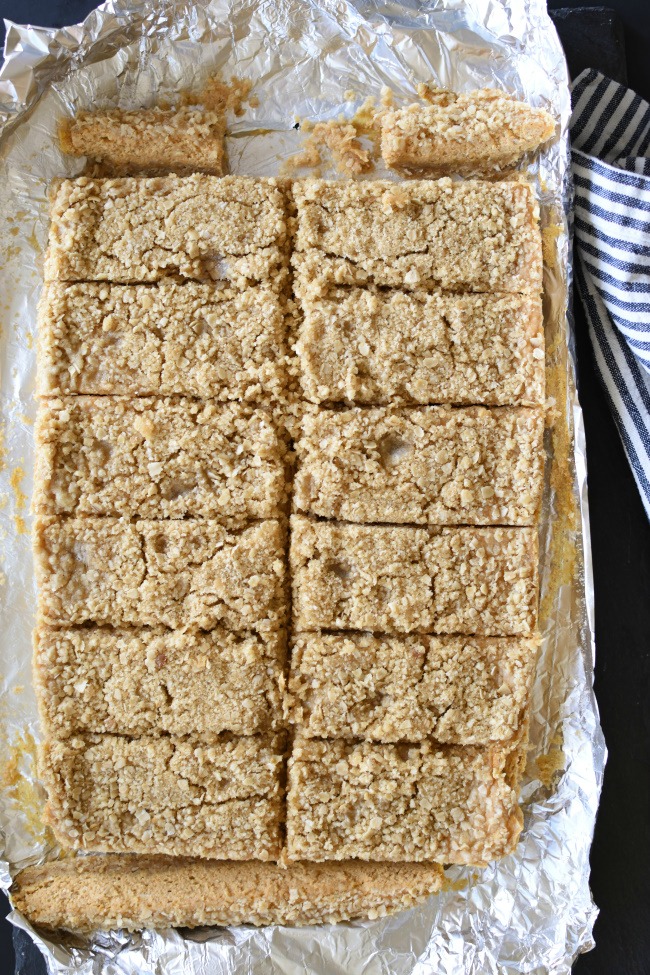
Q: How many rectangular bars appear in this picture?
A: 12